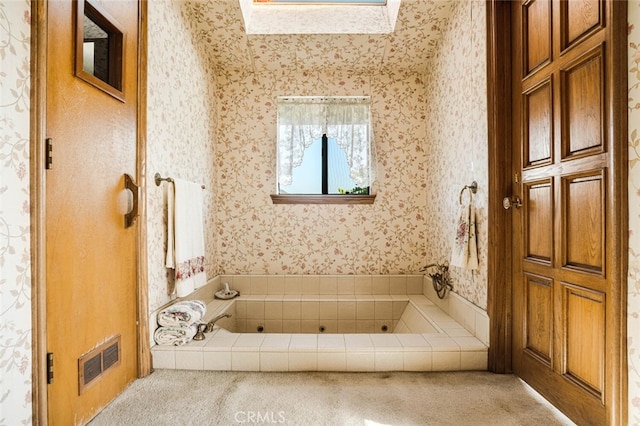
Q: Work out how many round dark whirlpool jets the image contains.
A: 3